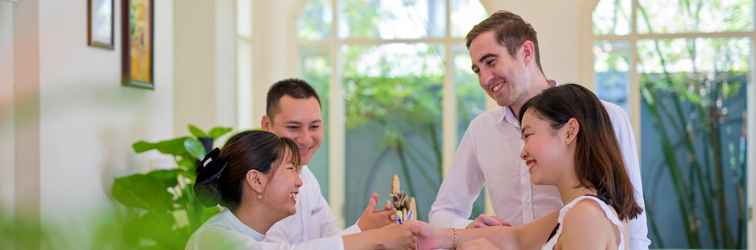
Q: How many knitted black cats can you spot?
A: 0